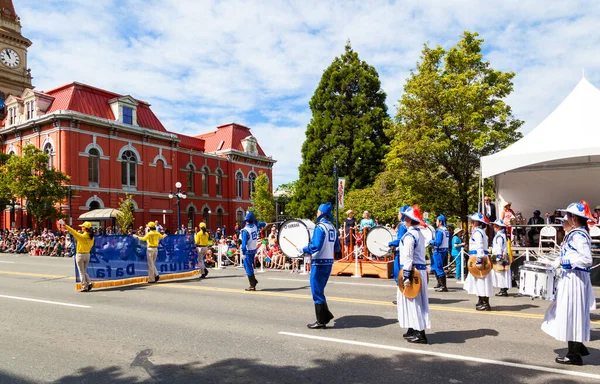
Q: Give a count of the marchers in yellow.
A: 3